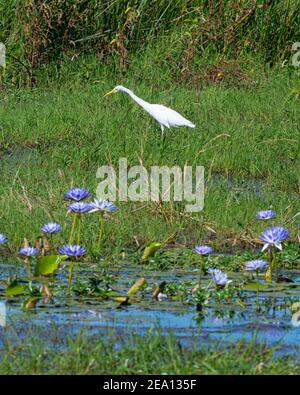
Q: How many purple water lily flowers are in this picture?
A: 12